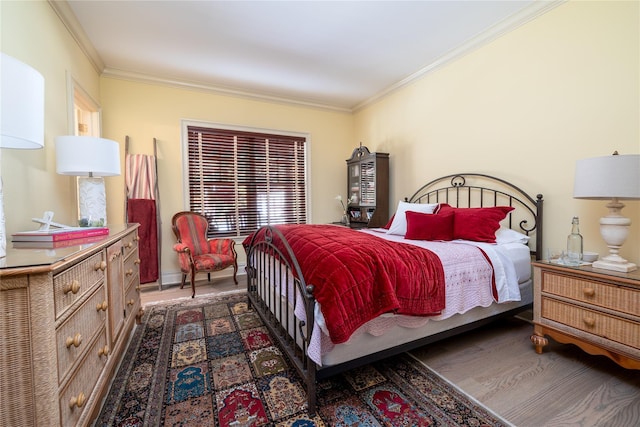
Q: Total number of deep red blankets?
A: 2